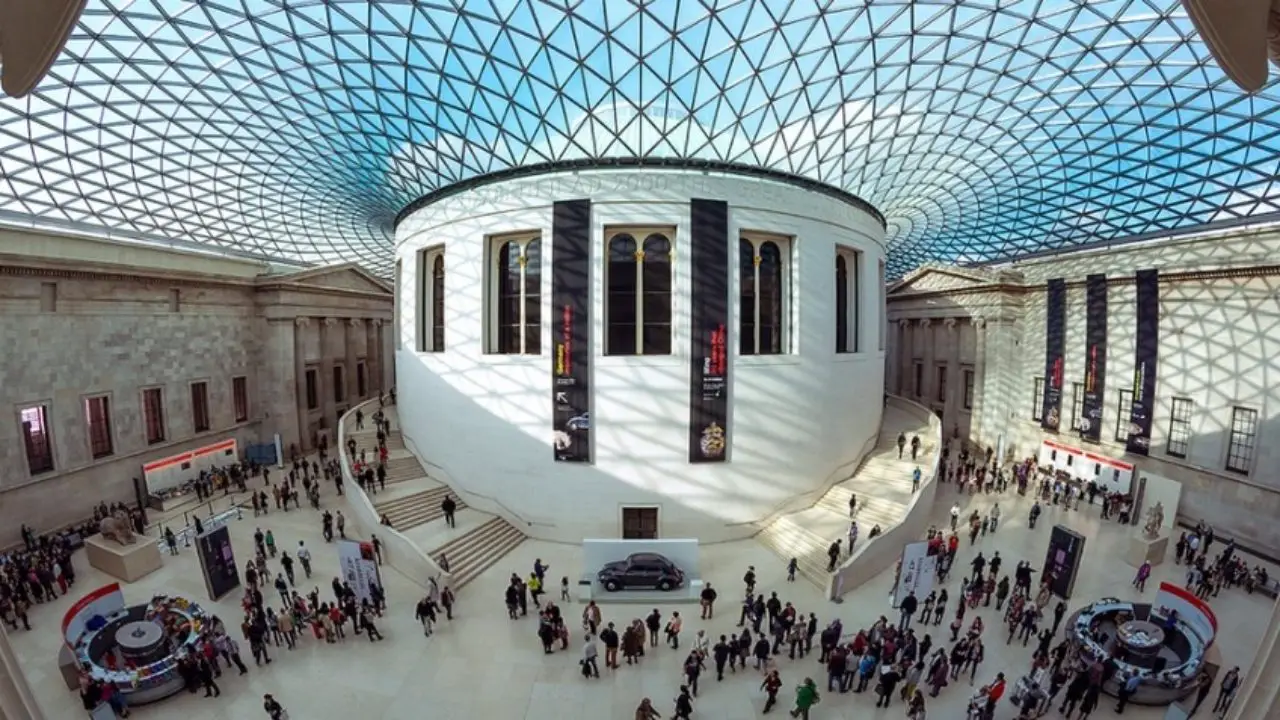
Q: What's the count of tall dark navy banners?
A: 5